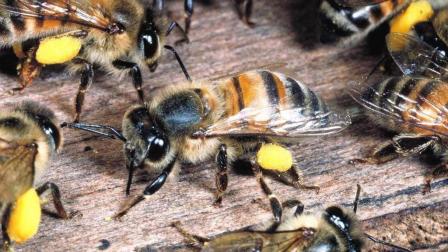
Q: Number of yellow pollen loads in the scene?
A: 4